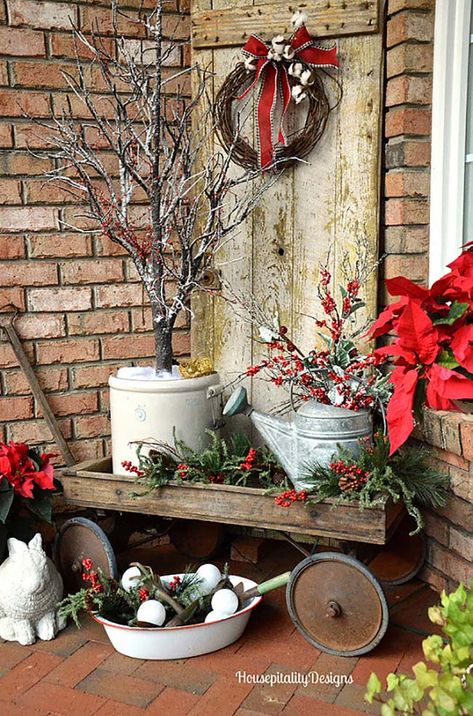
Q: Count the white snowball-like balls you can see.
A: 5